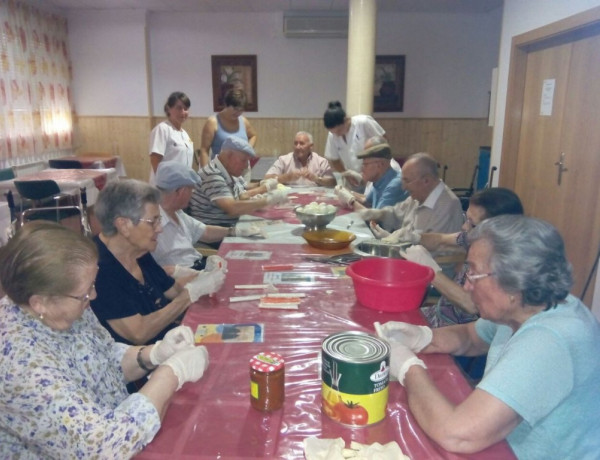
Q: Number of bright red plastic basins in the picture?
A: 1